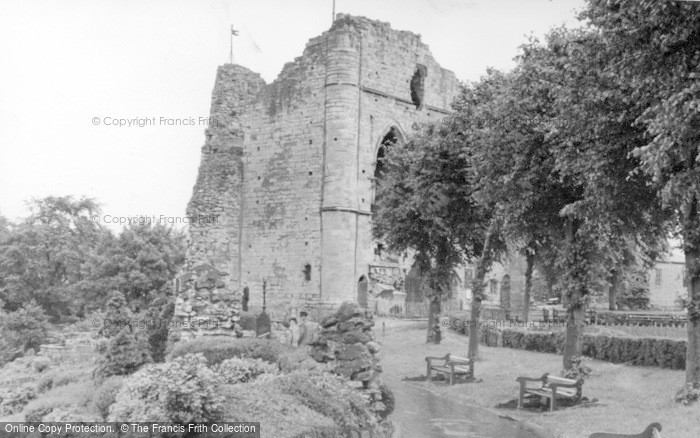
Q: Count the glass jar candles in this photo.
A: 0